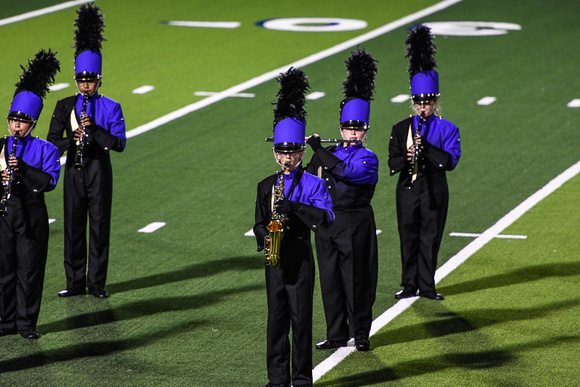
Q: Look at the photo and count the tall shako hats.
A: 5